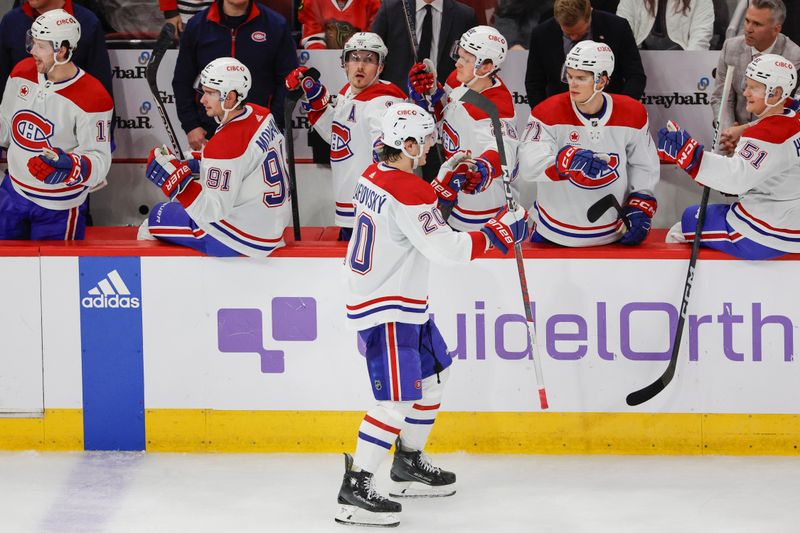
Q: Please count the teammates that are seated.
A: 2